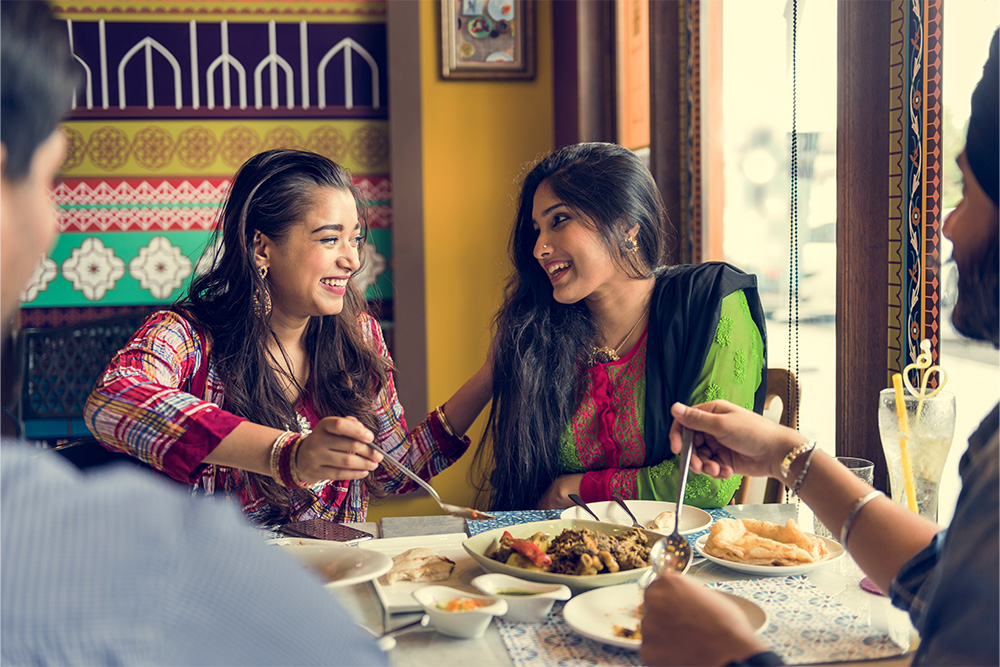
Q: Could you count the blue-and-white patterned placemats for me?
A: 2